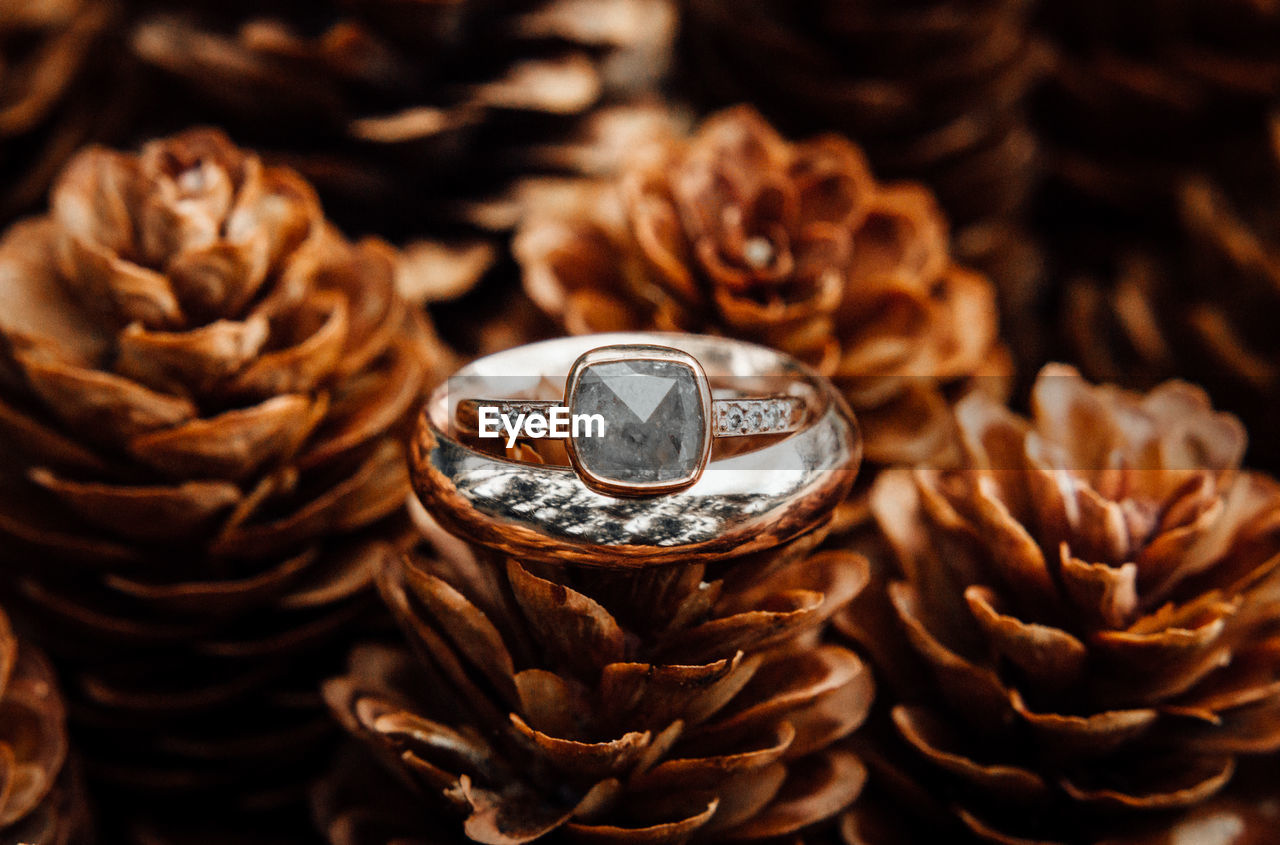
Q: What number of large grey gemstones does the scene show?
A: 1